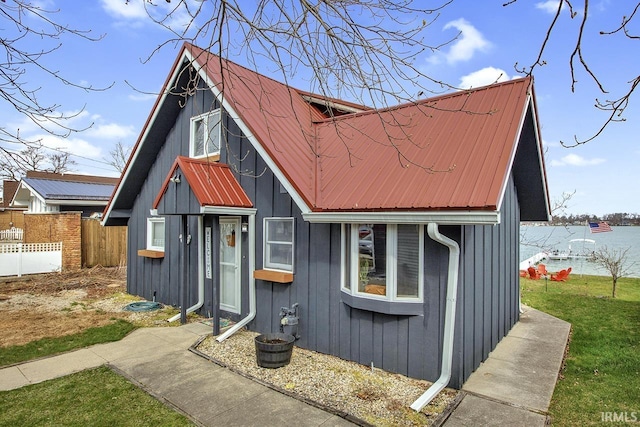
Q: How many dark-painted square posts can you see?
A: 2